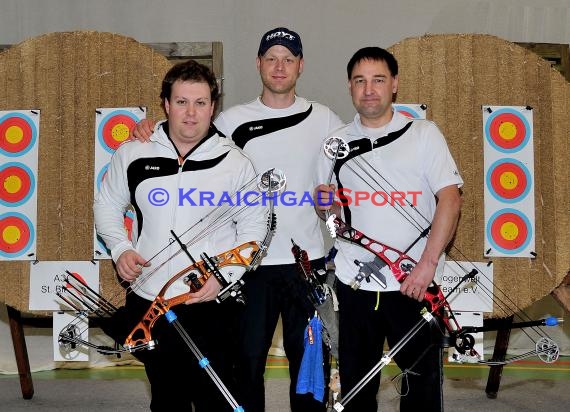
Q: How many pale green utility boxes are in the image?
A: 0